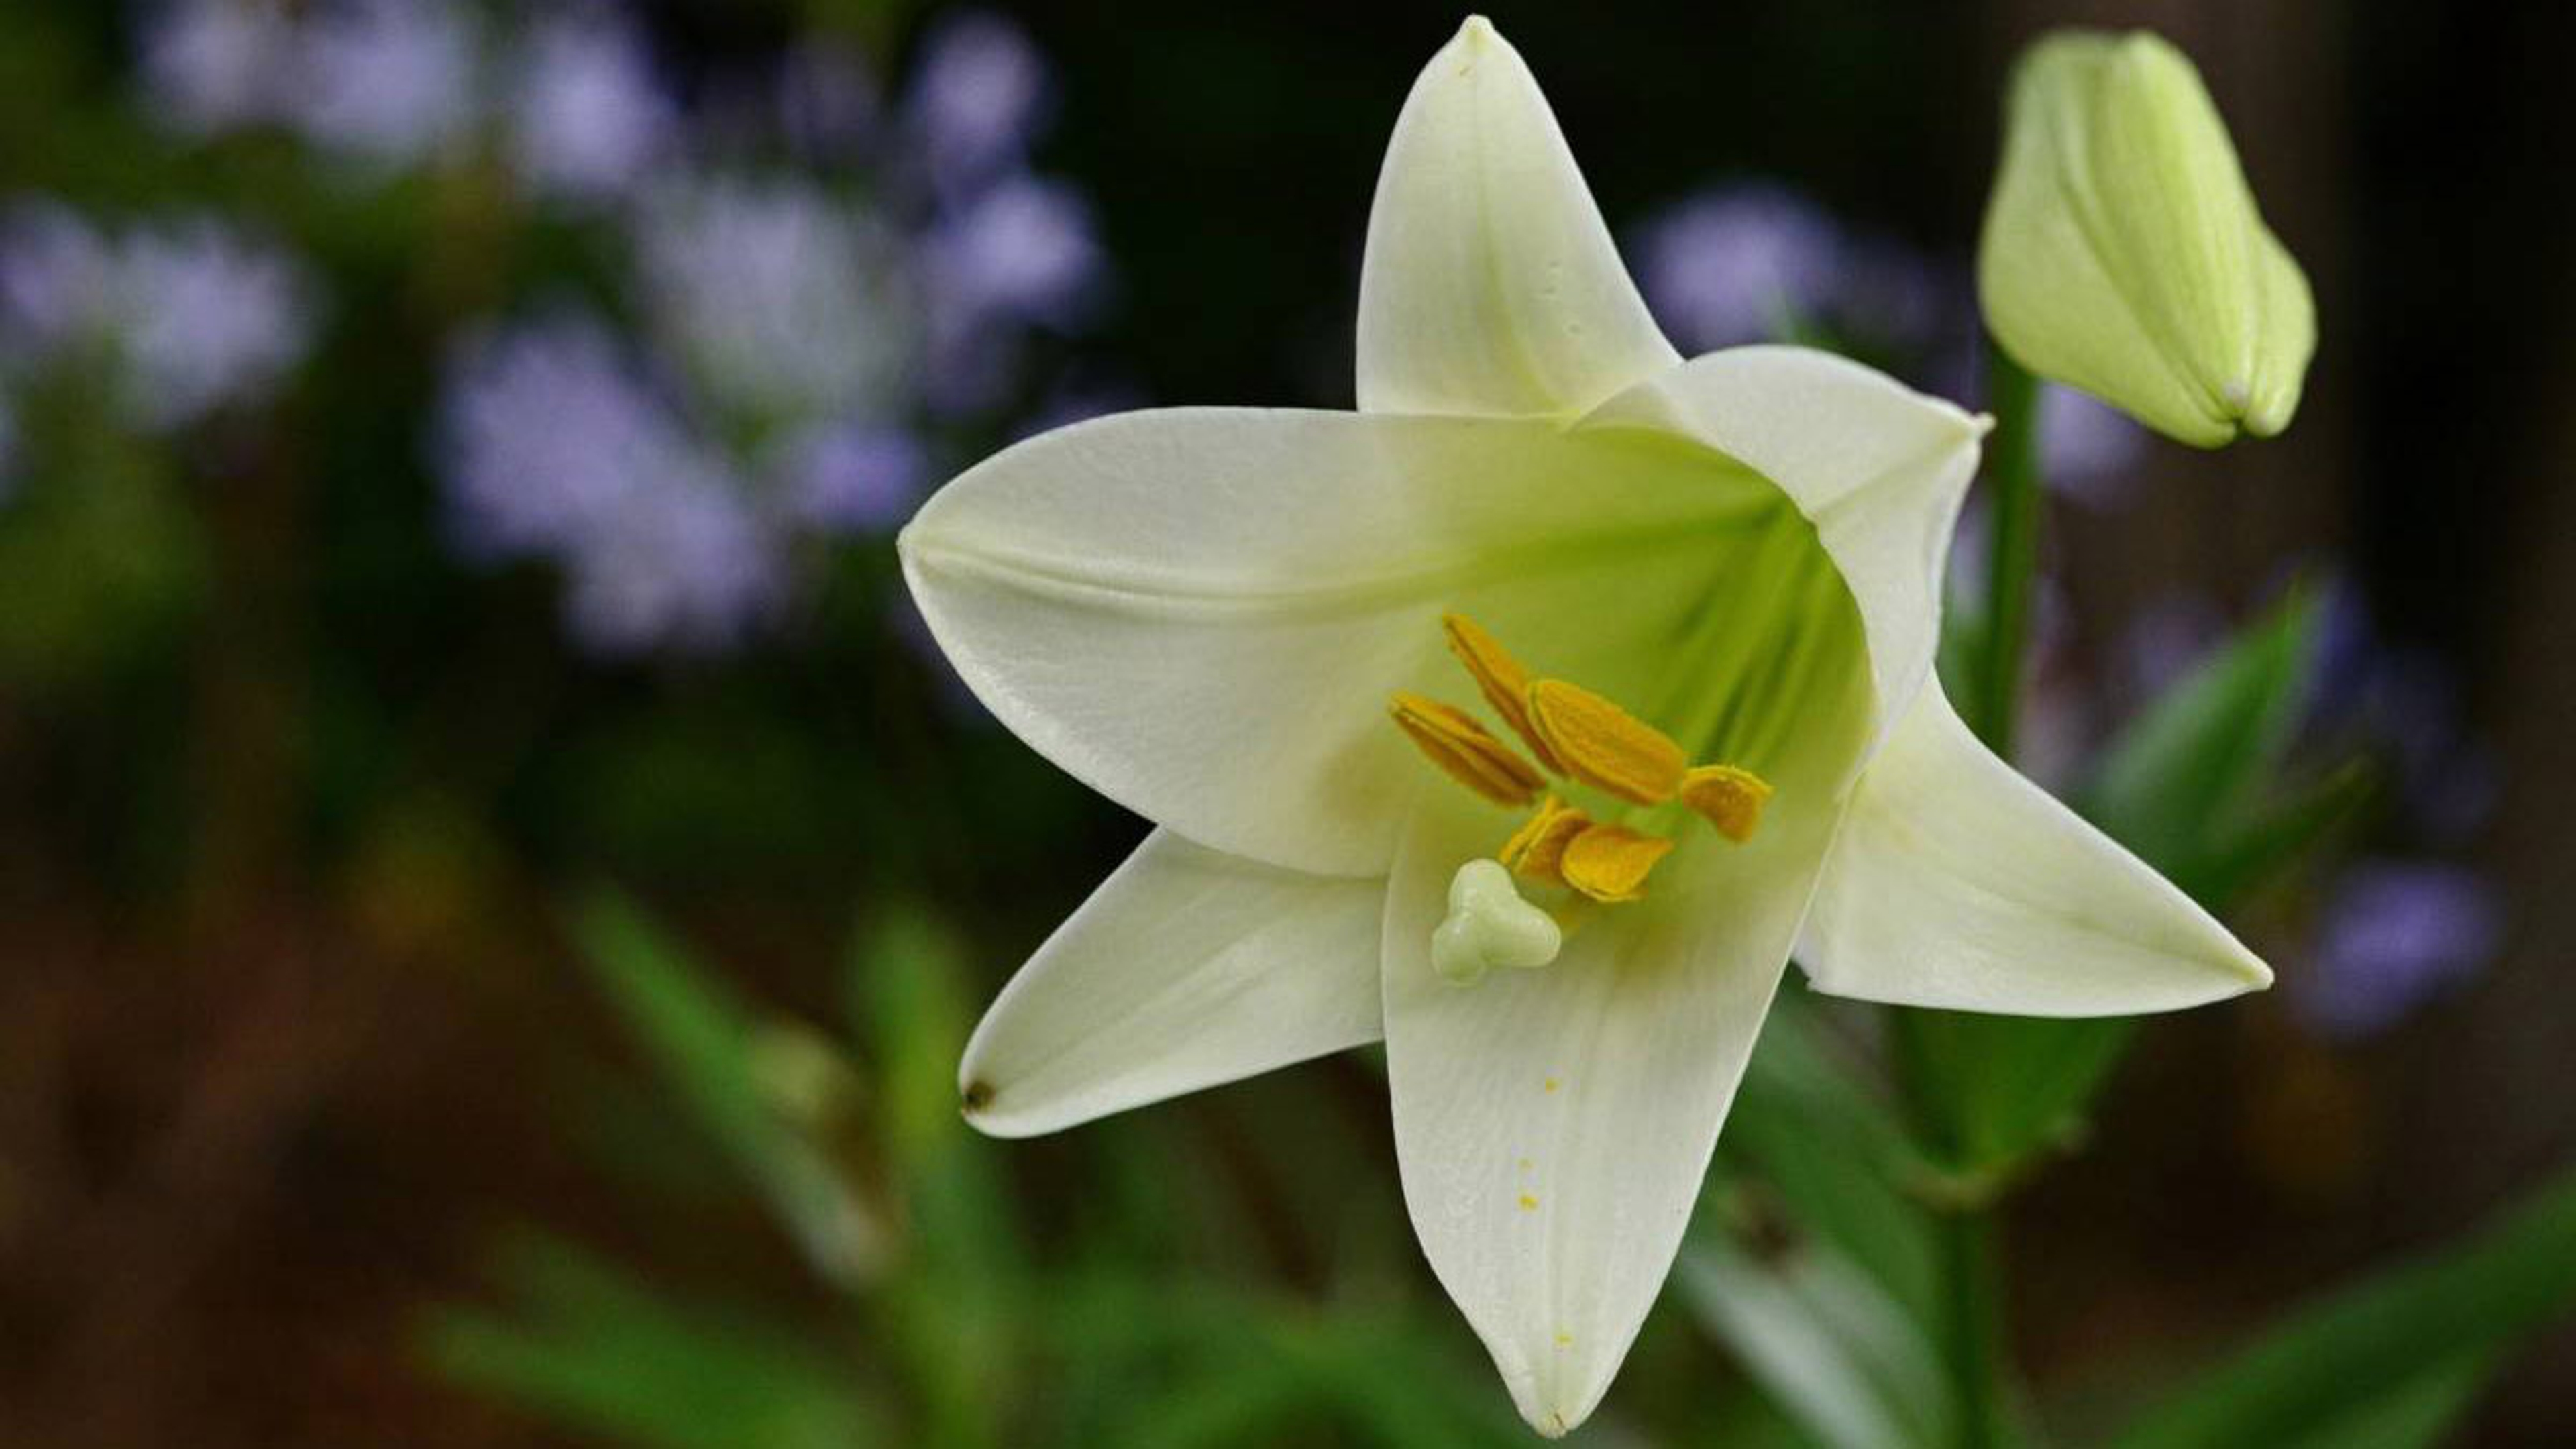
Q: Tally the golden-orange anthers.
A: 6